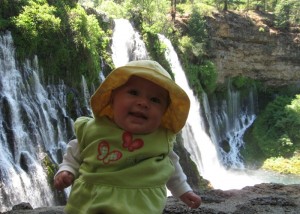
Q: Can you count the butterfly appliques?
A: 2